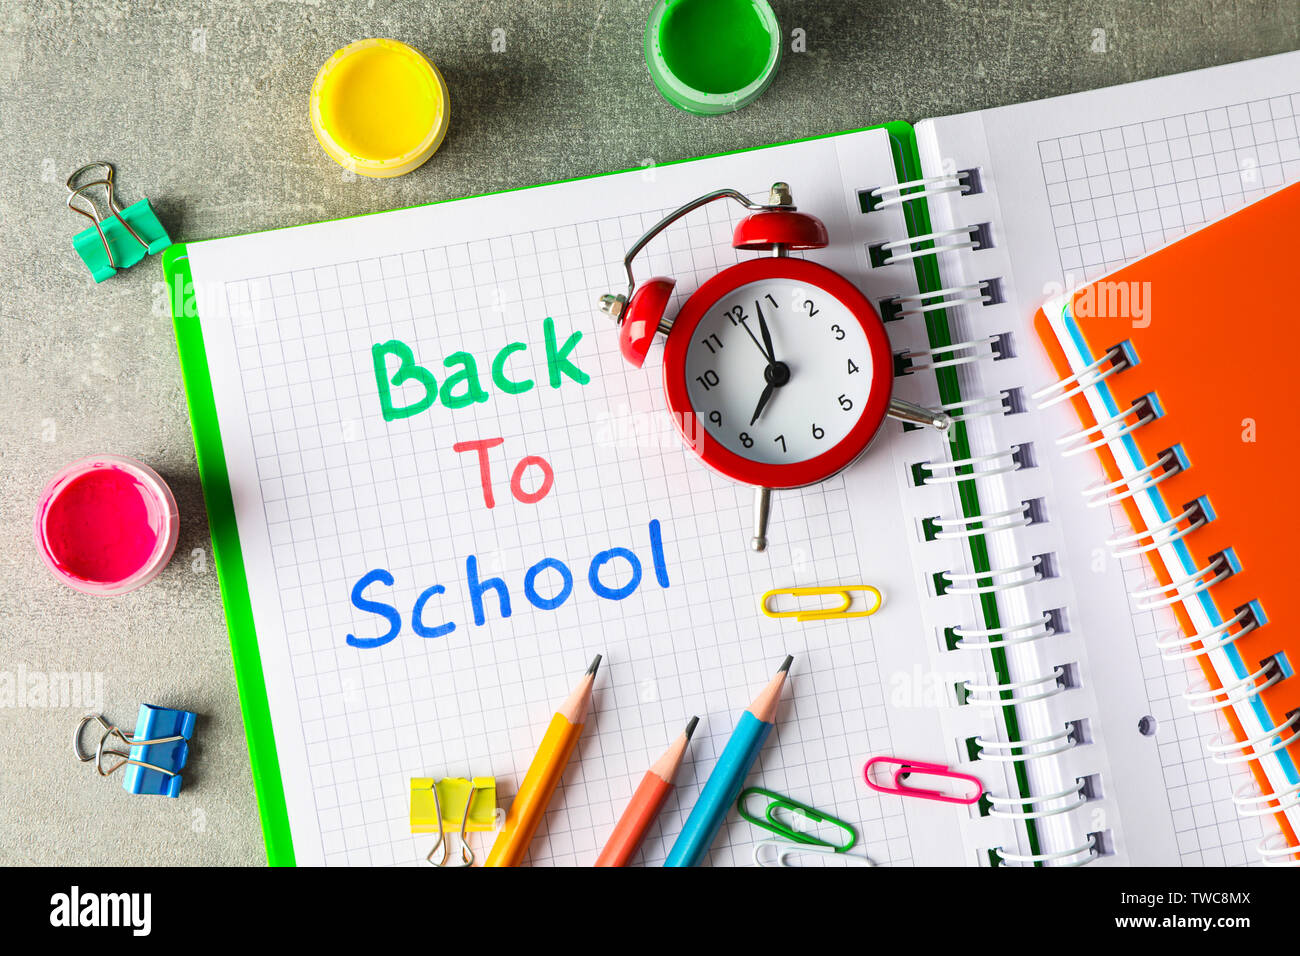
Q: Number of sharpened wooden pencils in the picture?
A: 3